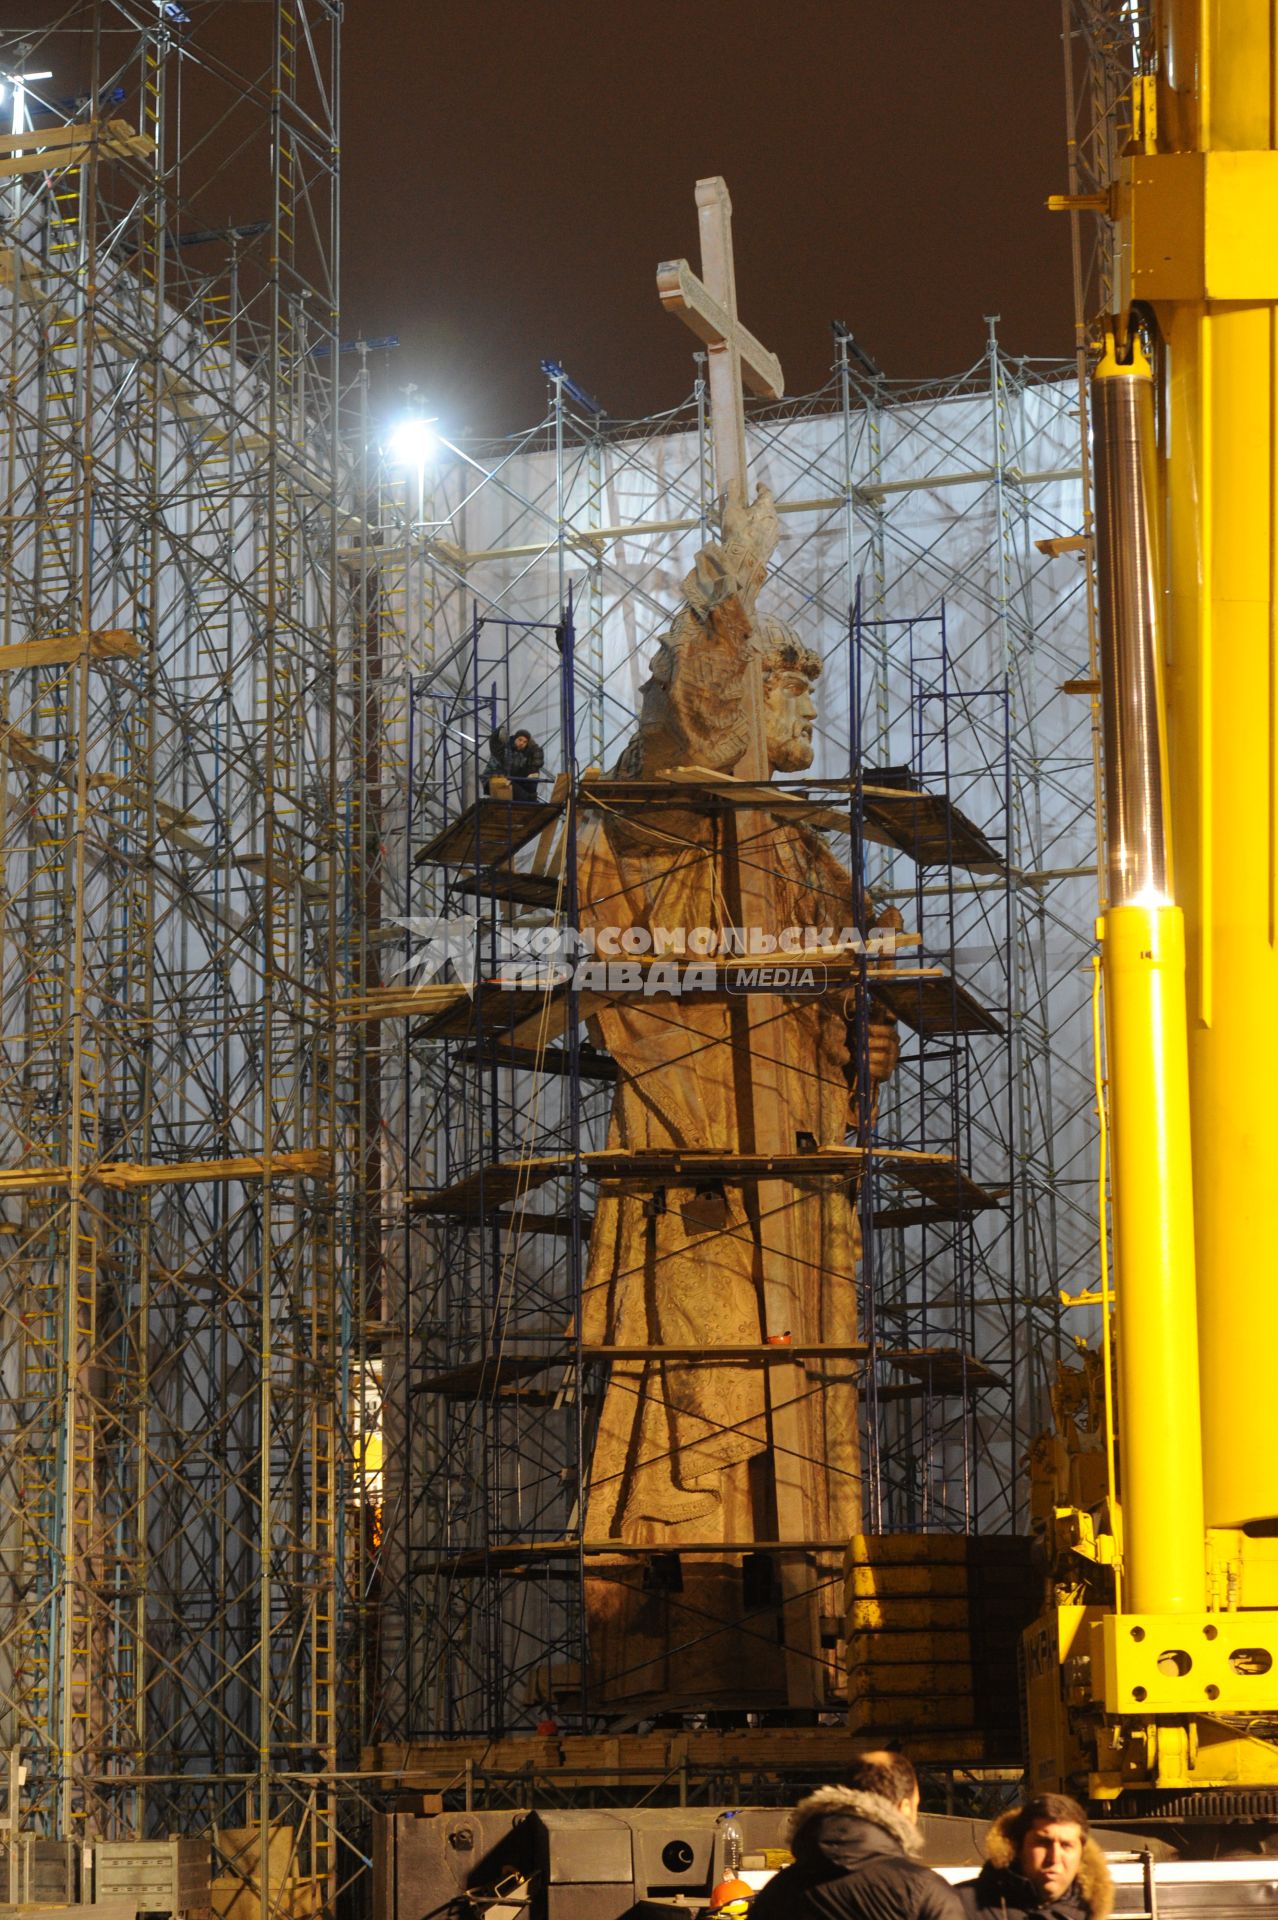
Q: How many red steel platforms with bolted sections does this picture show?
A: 0